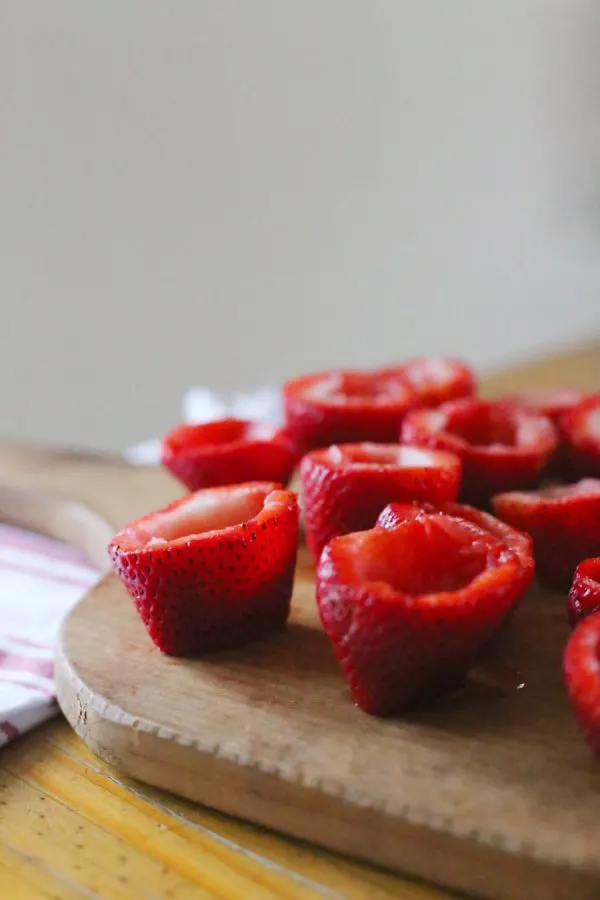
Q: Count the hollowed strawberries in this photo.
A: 13